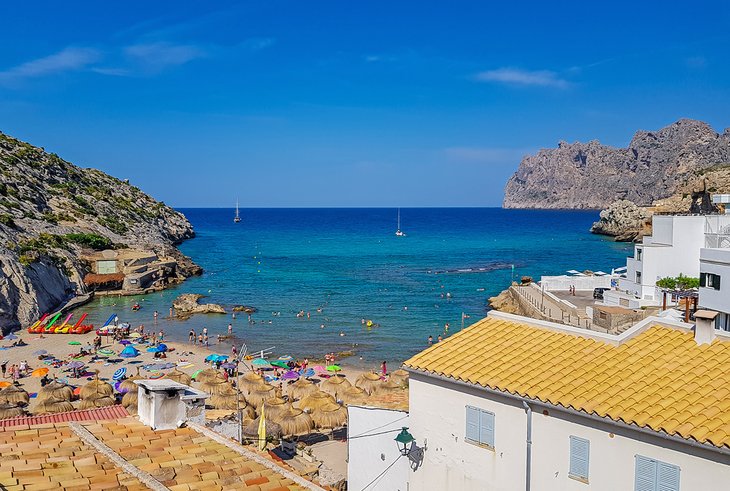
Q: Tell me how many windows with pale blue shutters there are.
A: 3